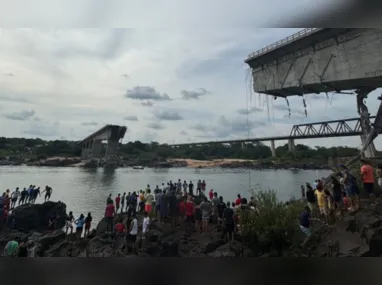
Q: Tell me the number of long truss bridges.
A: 1